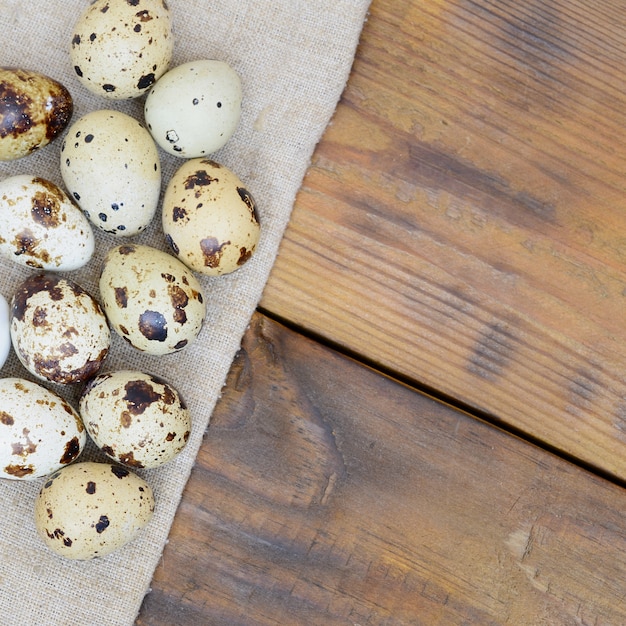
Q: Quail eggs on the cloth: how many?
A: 12